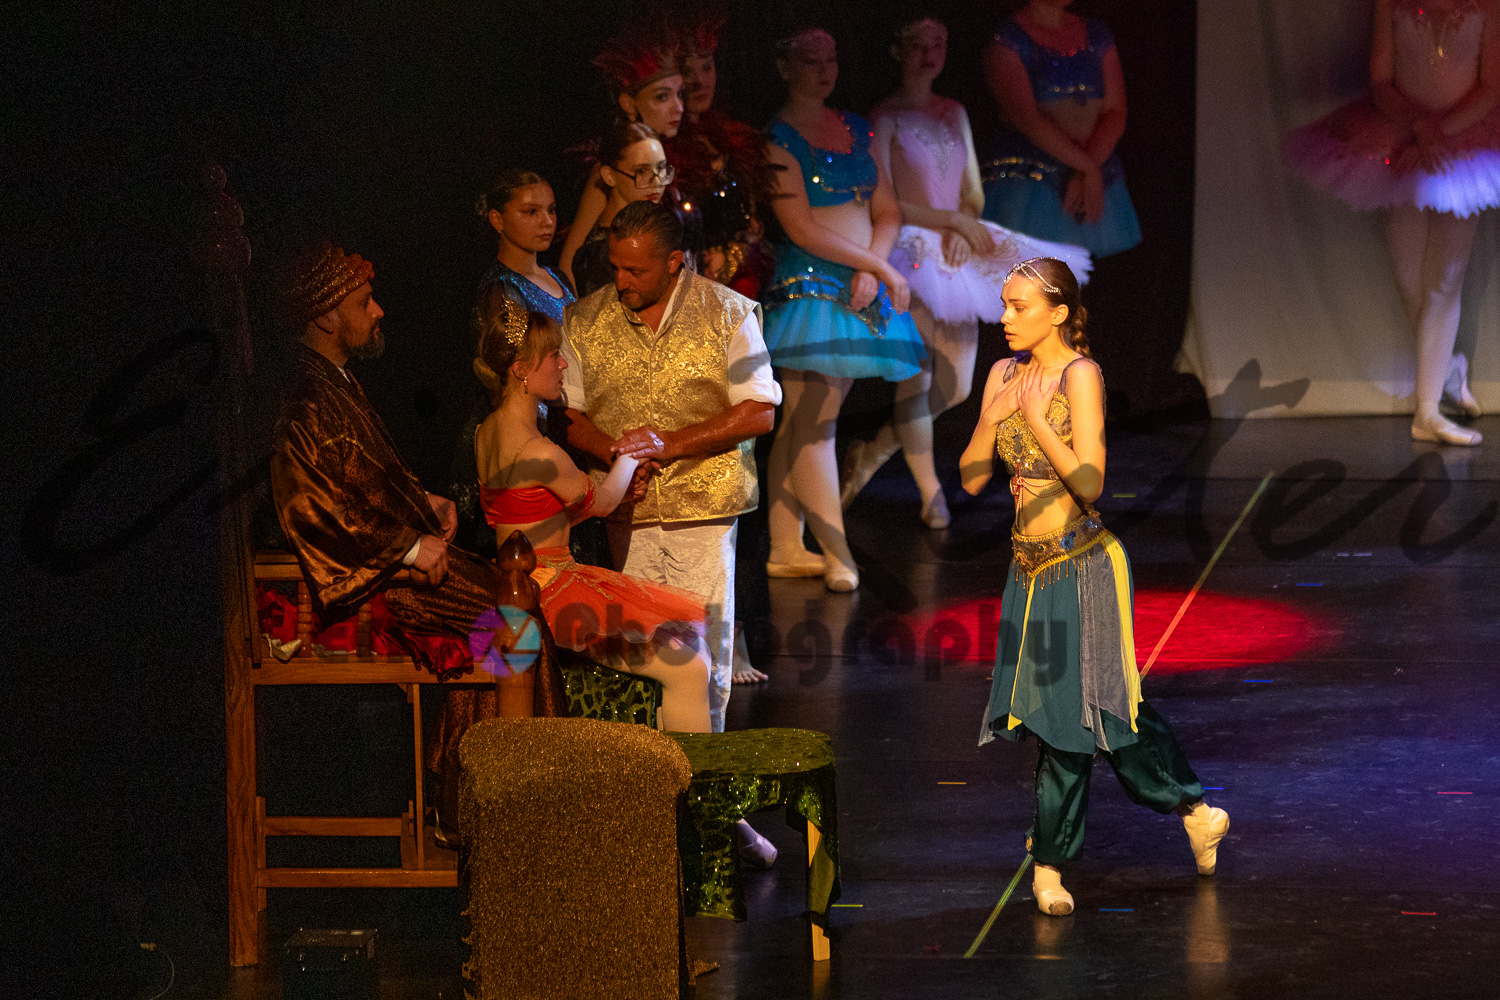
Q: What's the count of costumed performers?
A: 12